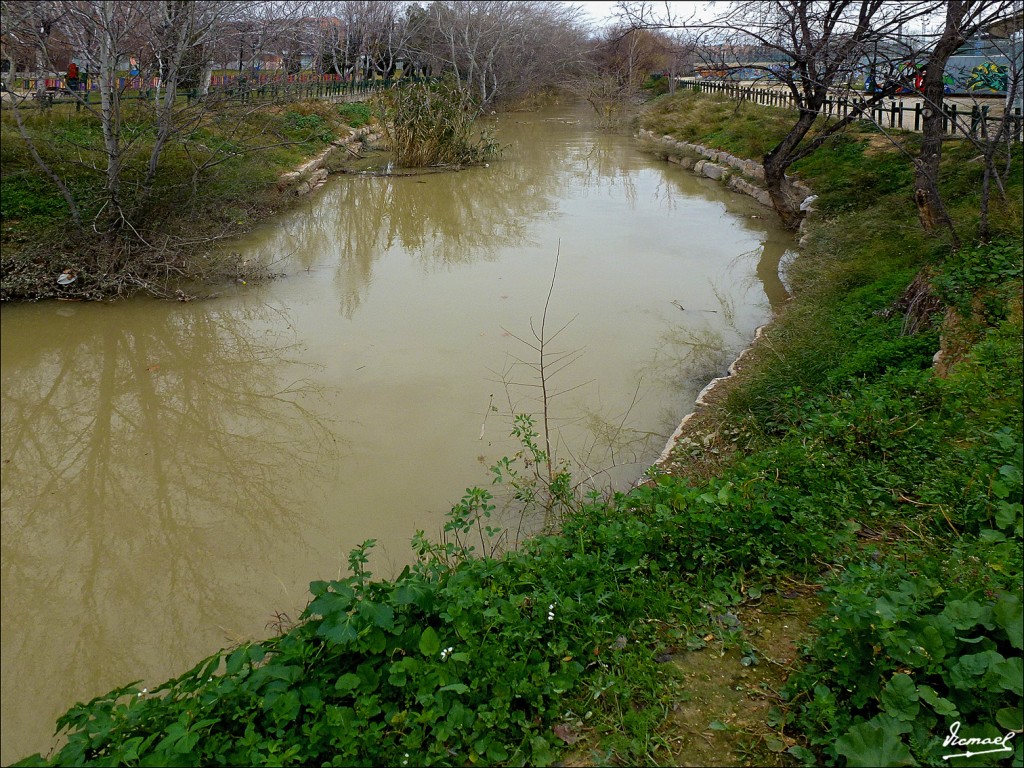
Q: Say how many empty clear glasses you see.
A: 0